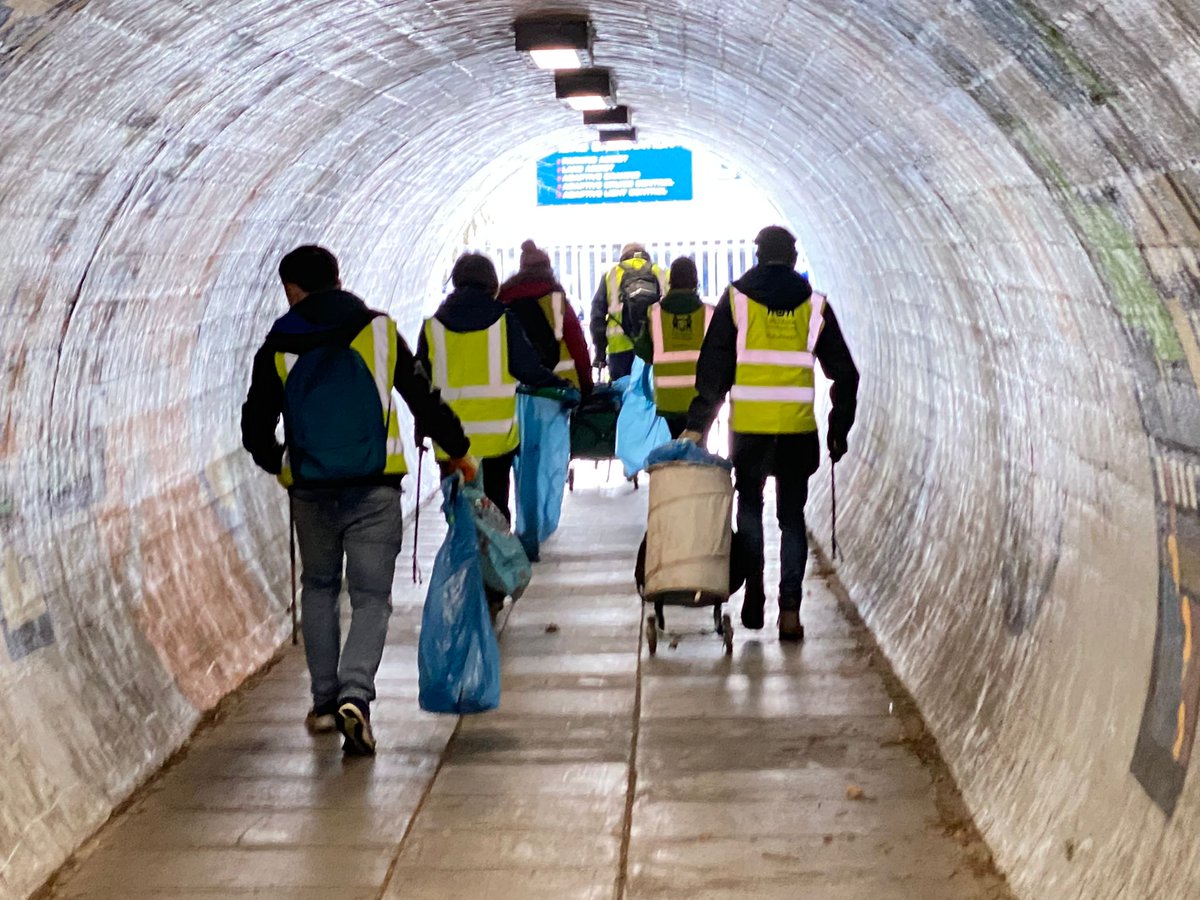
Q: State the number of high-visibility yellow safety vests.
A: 6